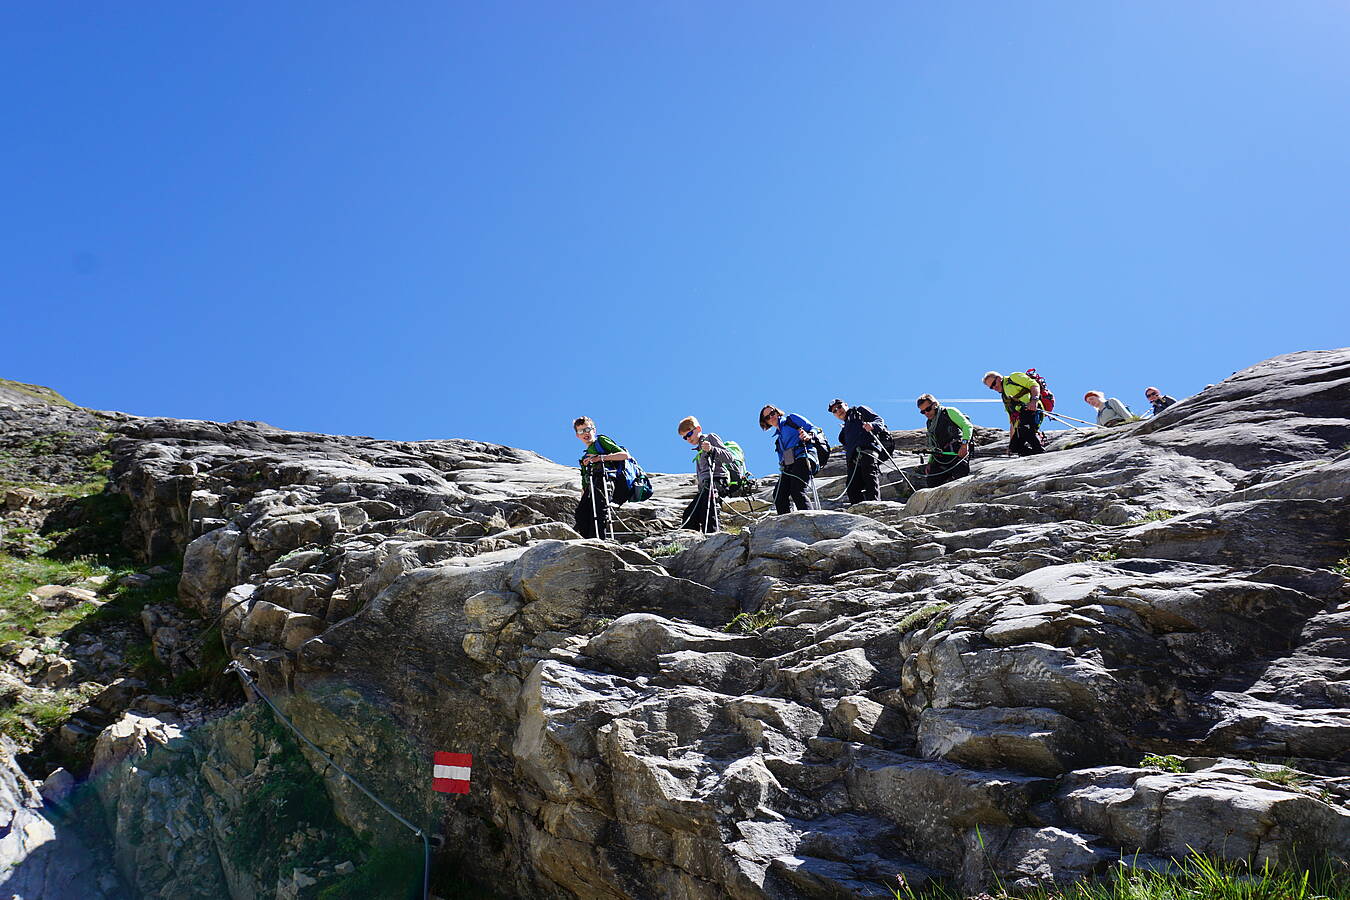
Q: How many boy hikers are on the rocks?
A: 2